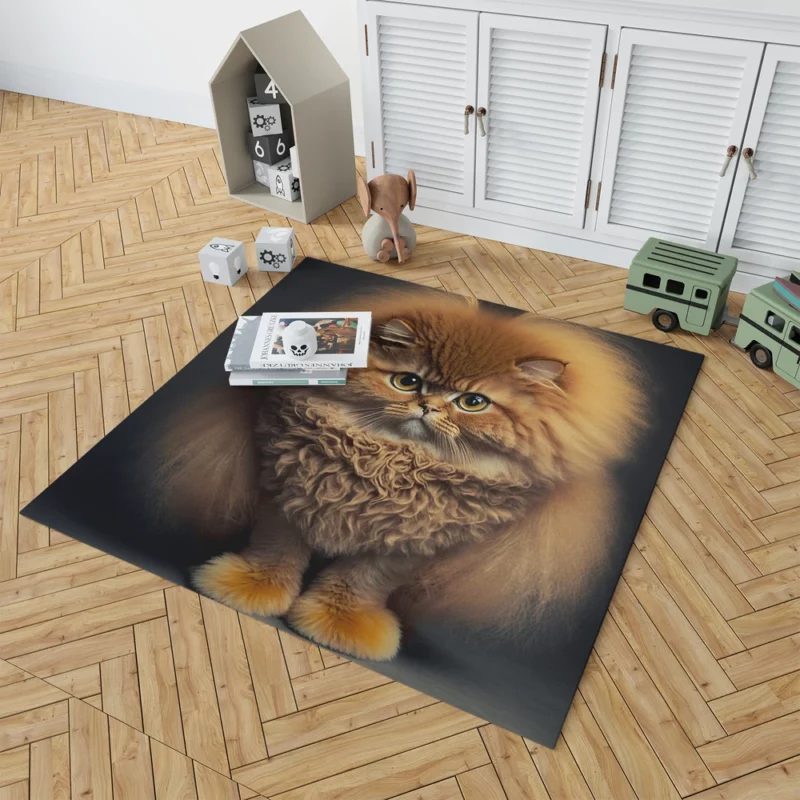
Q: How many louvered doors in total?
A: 4